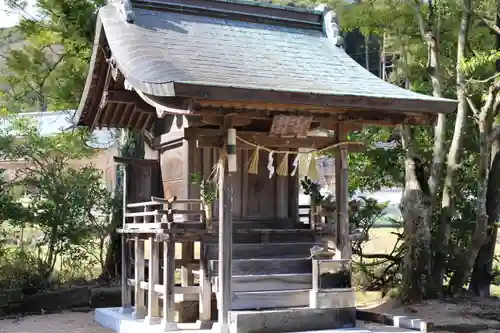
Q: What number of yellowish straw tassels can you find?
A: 3